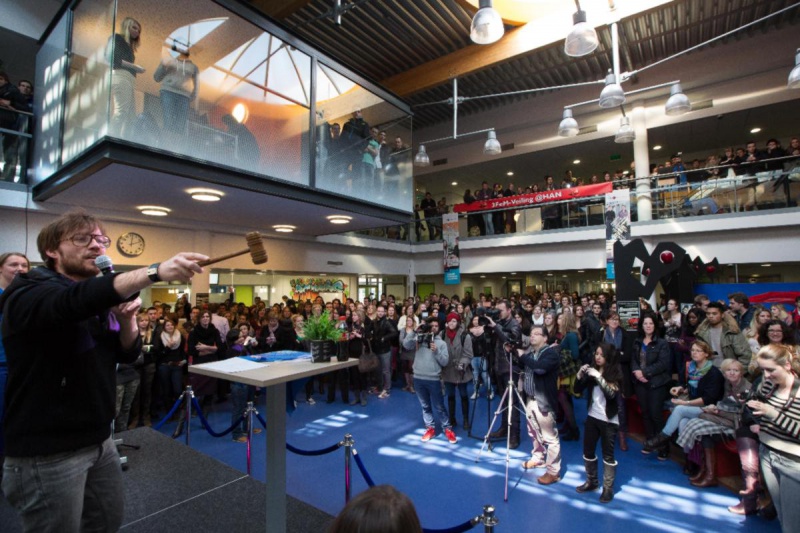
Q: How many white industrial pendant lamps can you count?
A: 9